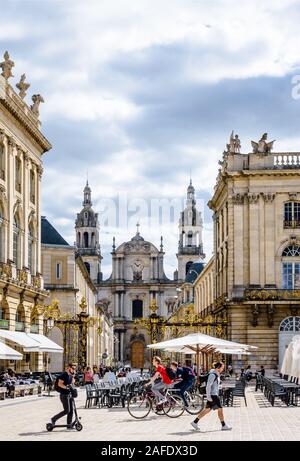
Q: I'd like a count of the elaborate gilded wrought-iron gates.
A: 2